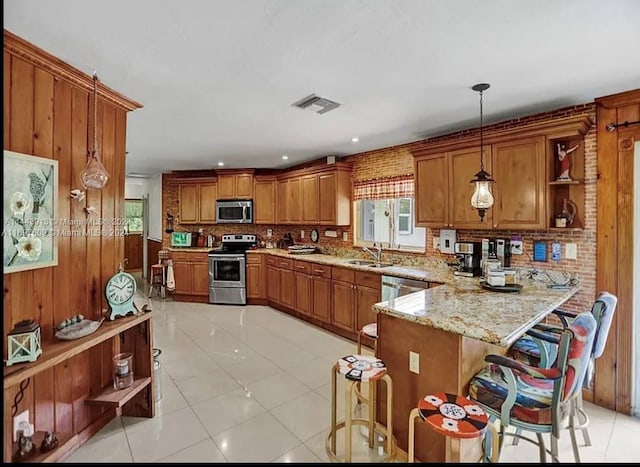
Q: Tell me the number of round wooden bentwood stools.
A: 3